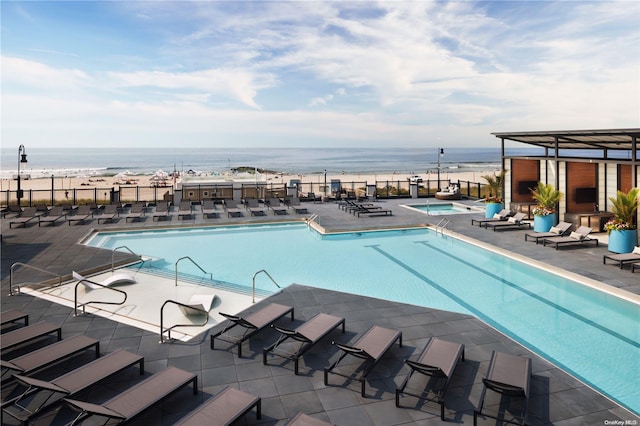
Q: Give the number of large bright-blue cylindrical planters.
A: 3